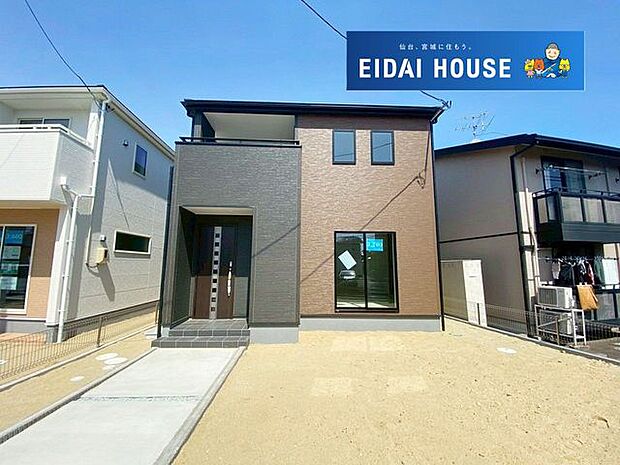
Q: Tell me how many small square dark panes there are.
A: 9